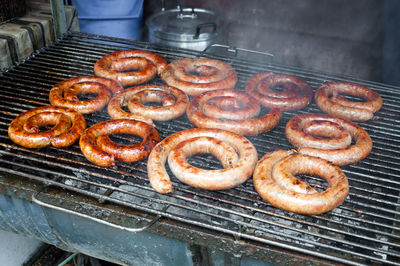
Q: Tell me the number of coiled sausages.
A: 12